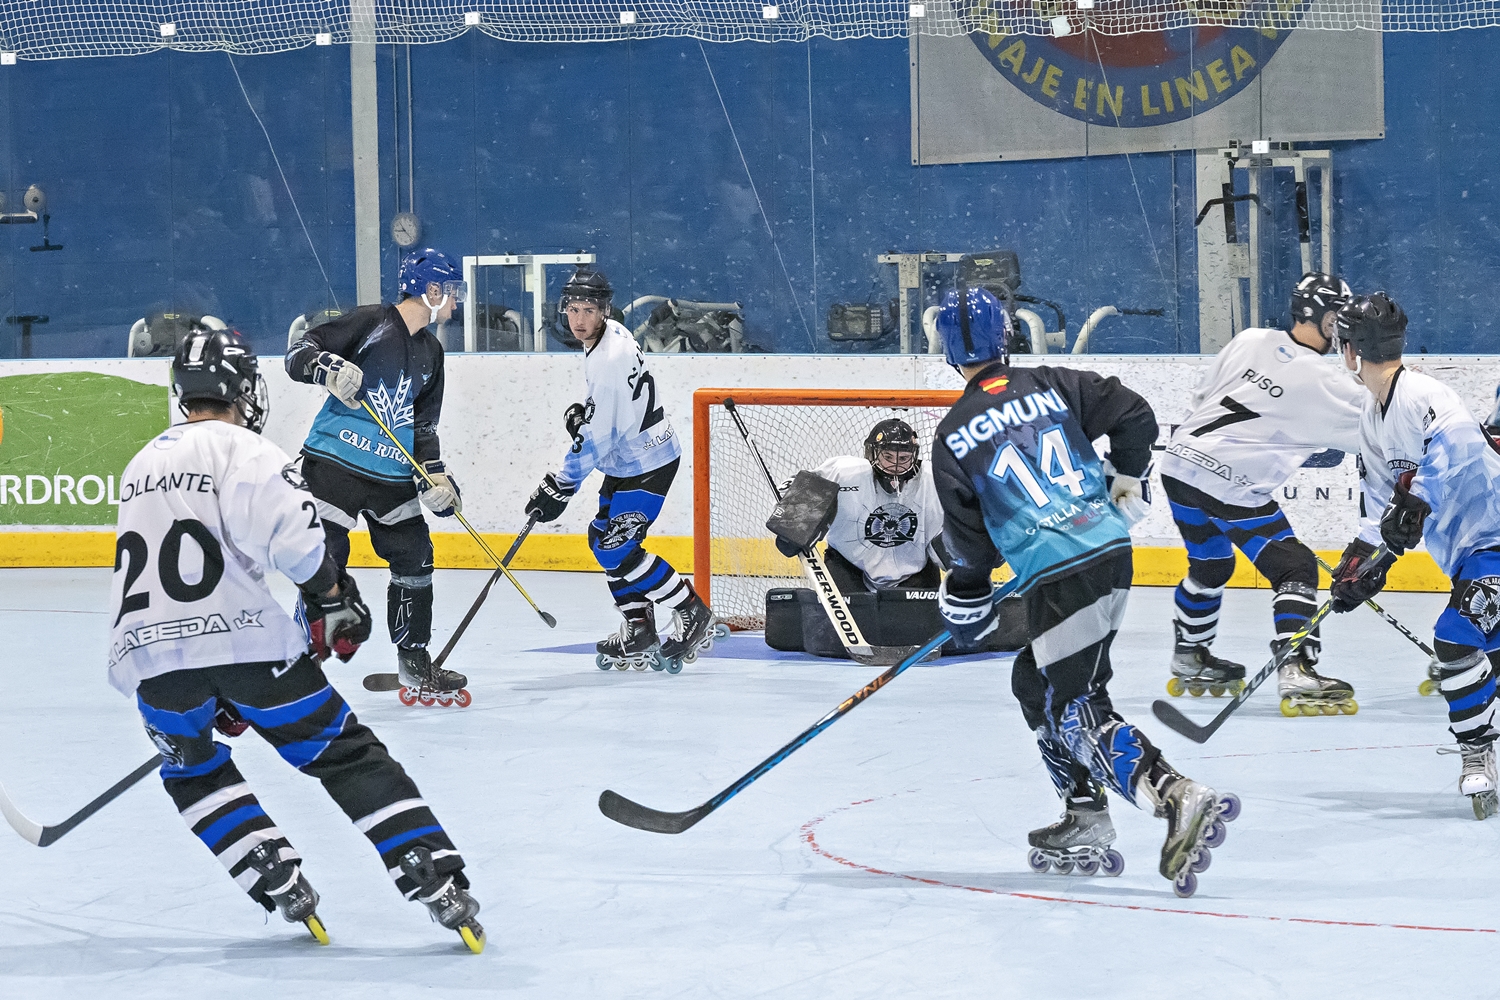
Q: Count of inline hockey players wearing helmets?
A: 7